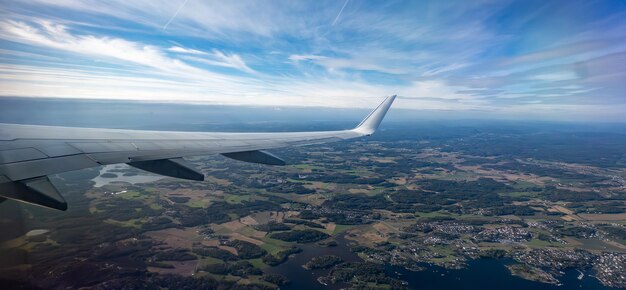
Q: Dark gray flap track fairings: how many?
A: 3